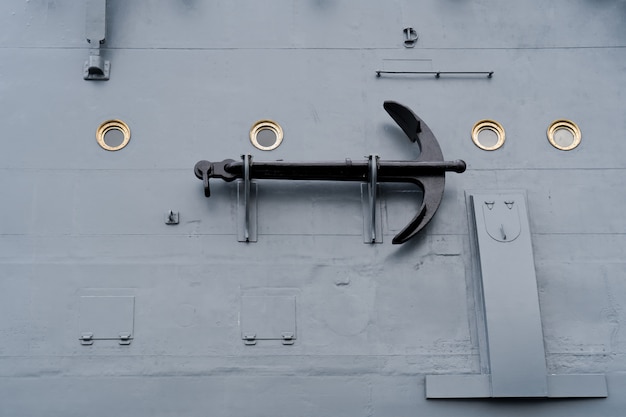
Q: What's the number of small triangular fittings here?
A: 2